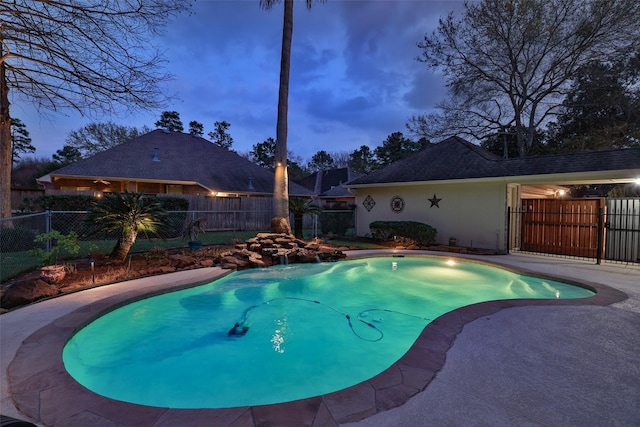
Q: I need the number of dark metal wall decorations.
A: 3